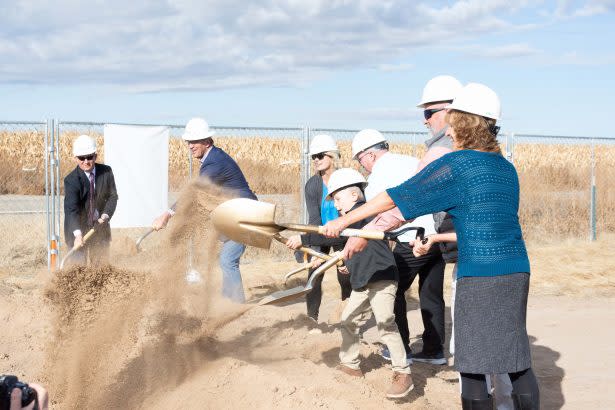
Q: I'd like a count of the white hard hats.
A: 7